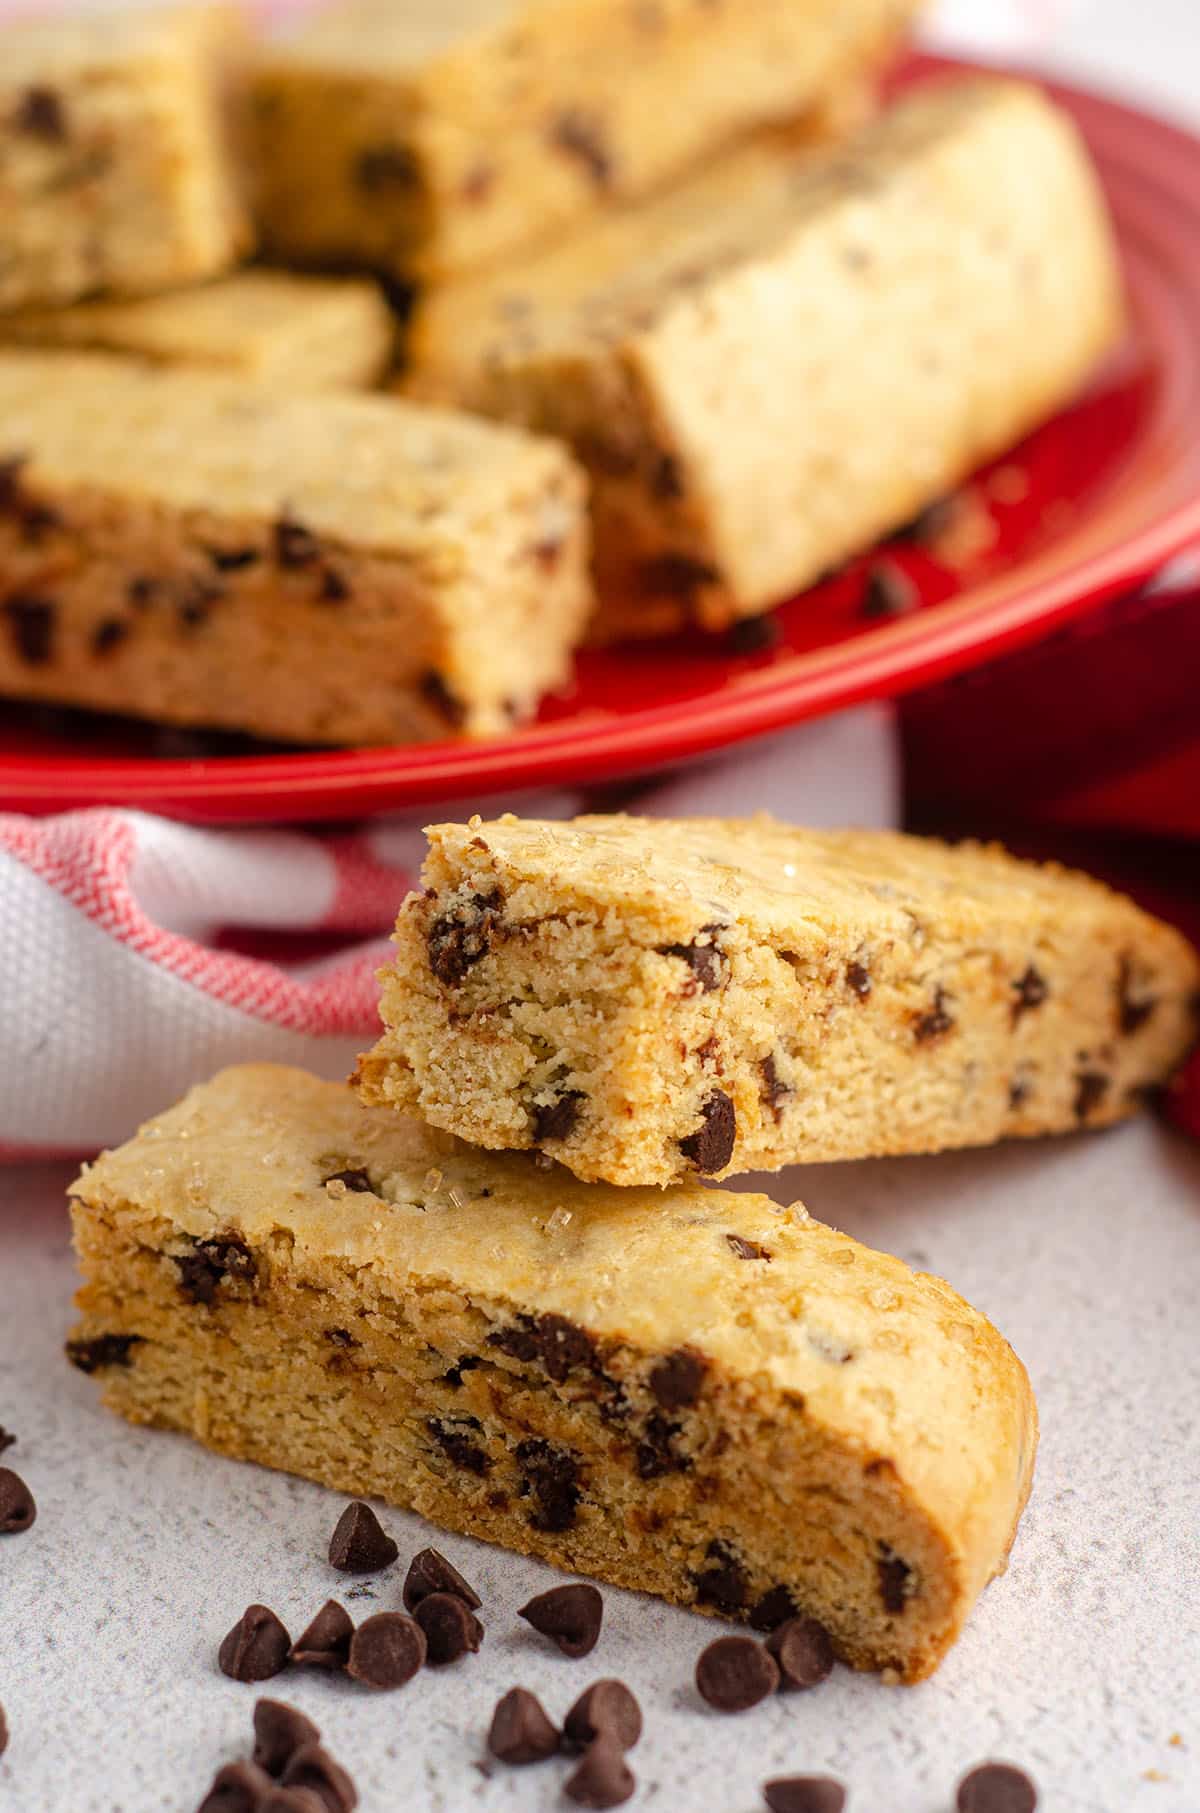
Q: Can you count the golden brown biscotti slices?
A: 7